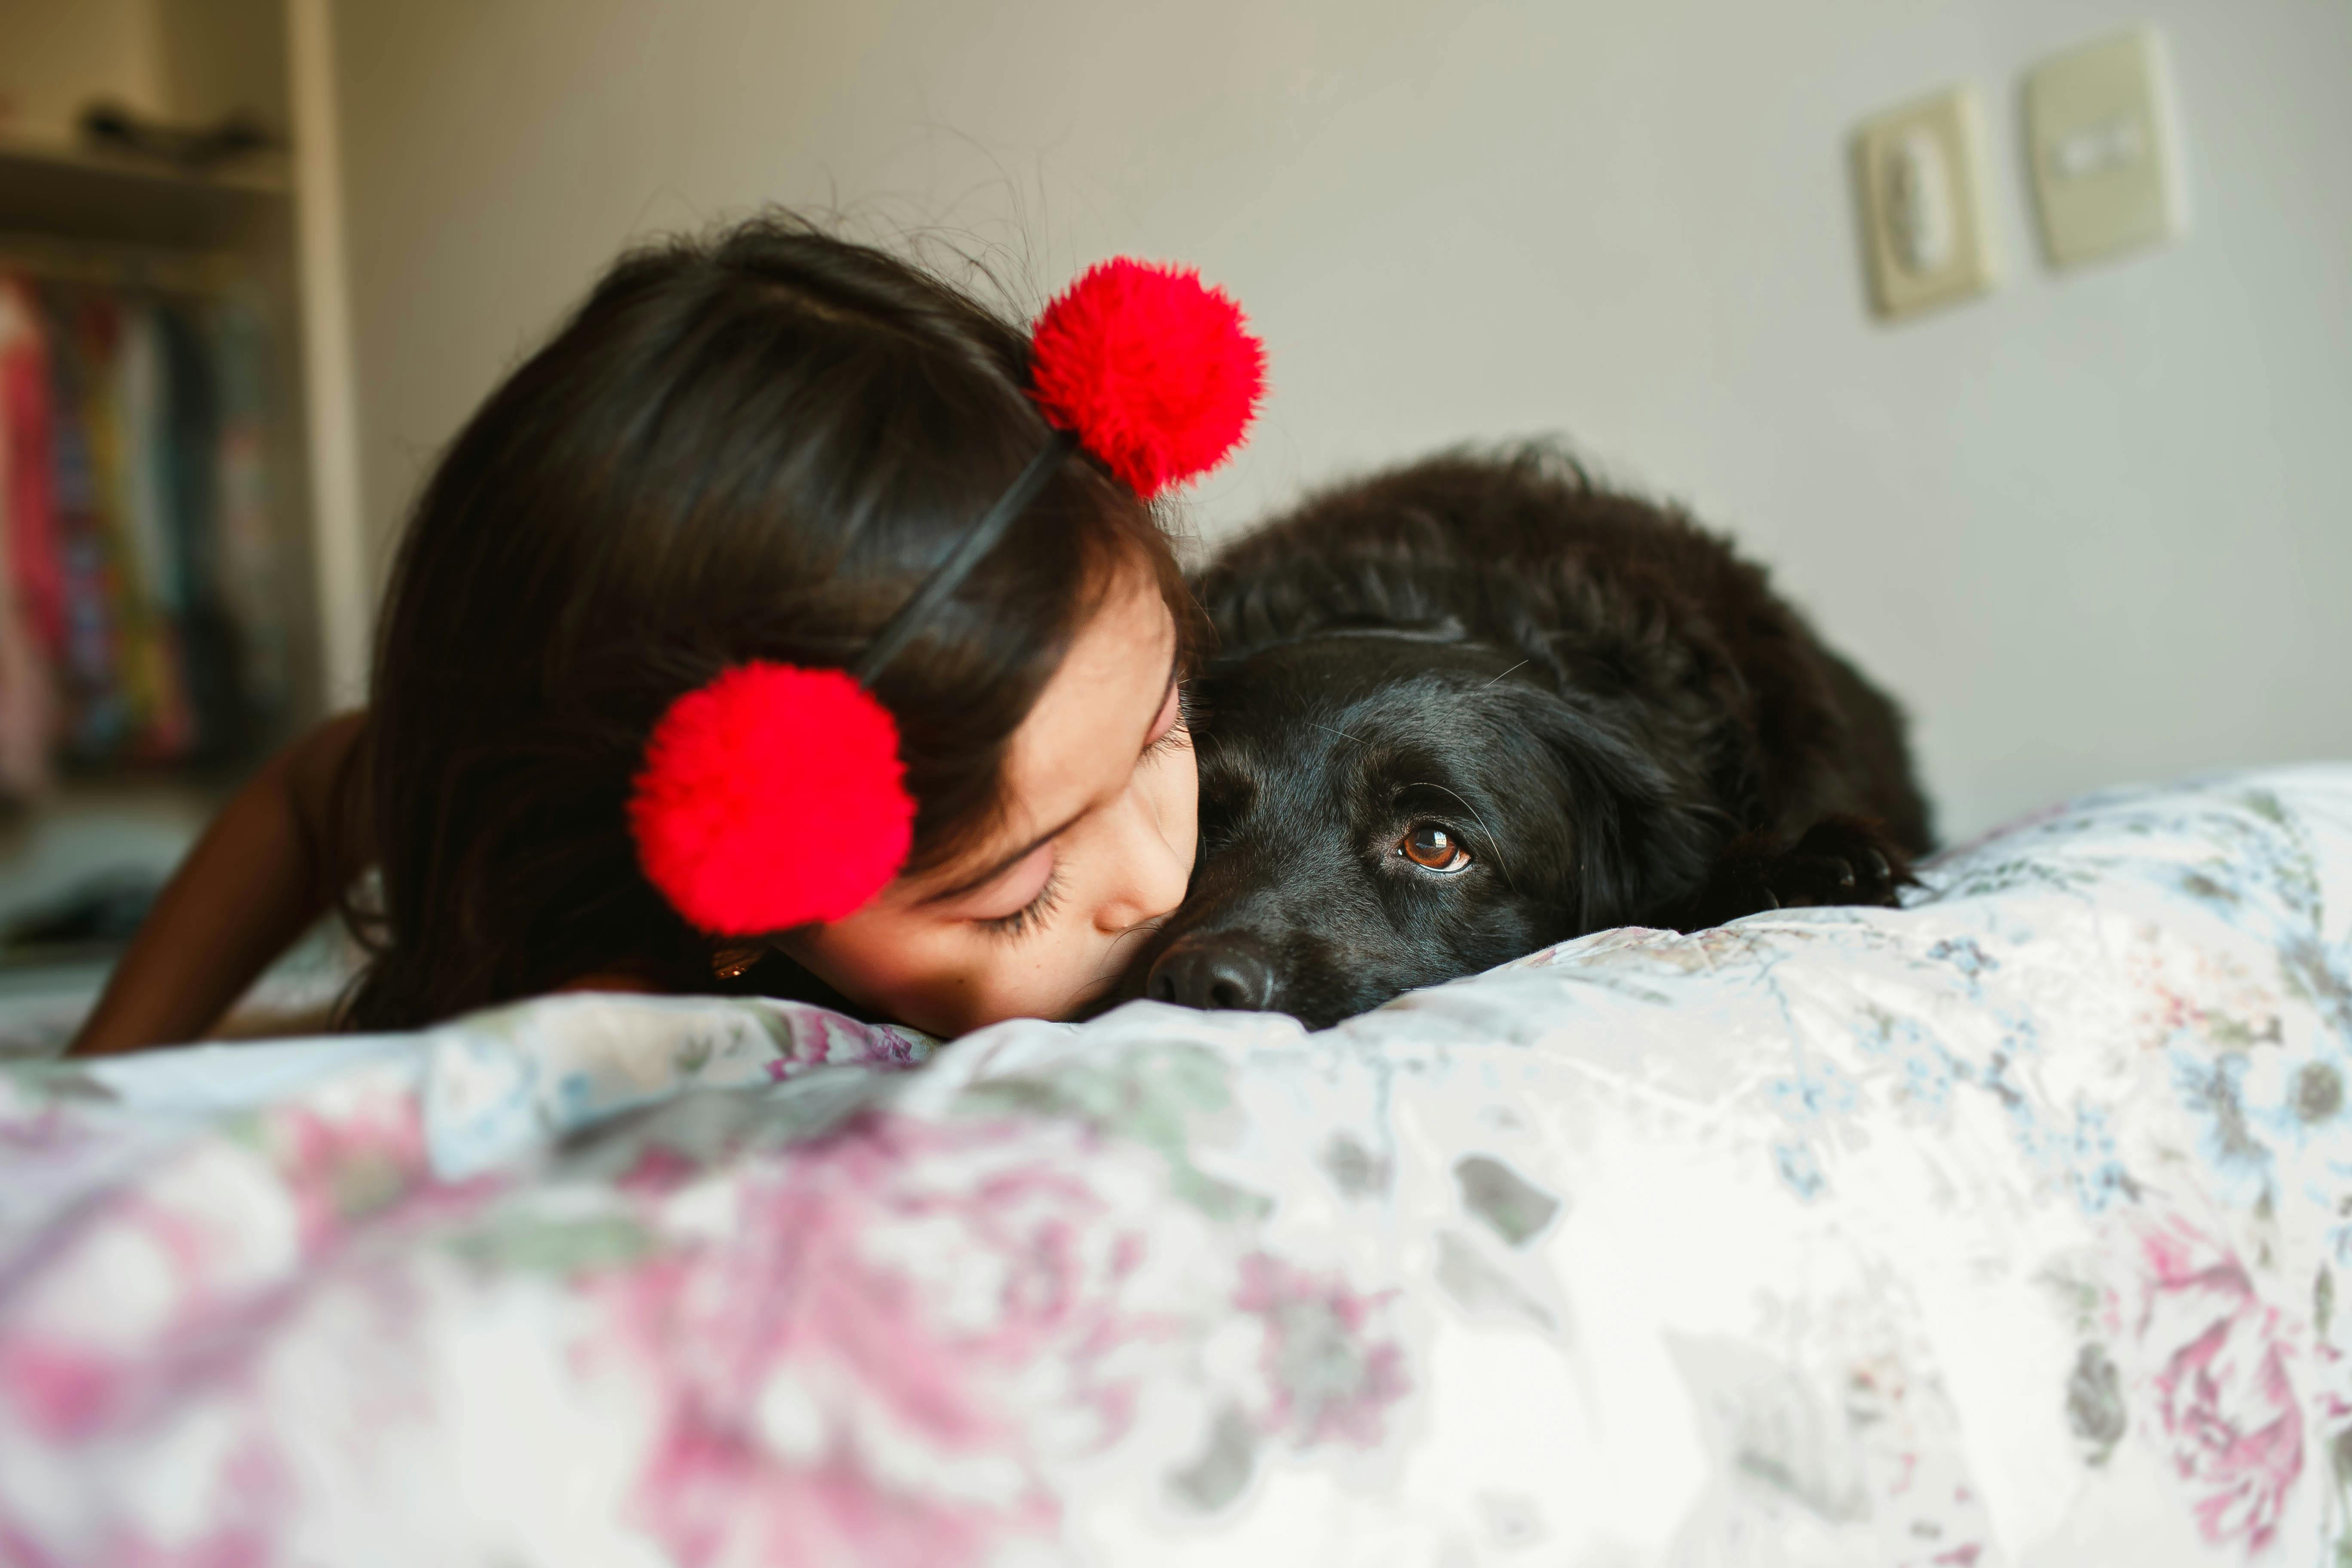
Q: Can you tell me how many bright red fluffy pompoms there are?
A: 2